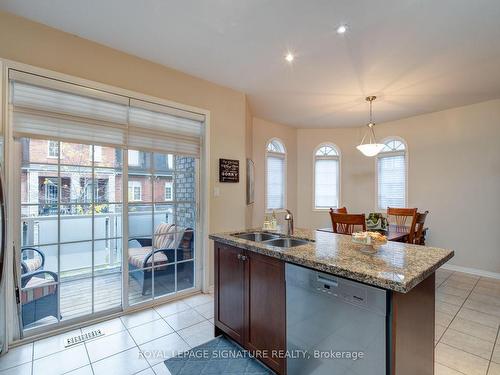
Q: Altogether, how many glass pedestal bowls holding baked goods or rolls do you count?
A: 1